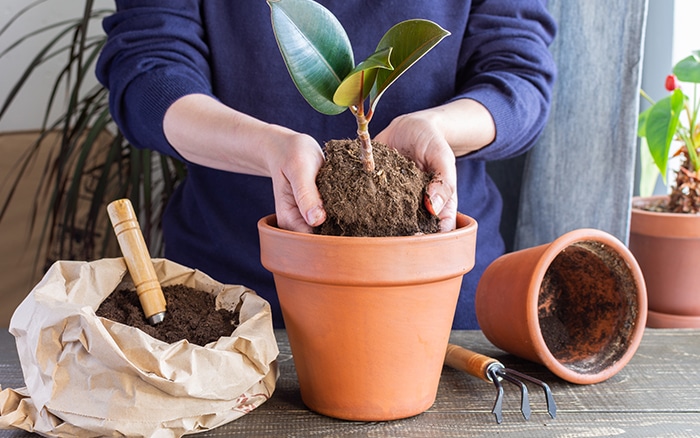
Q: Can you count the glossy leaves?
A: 3